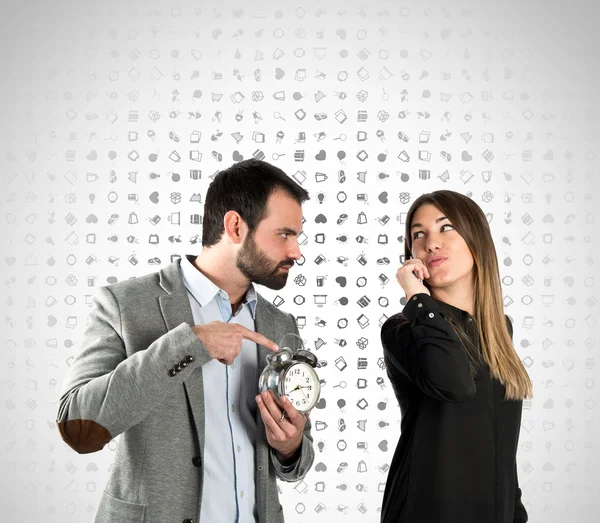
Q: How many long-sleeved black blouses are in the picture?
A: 1